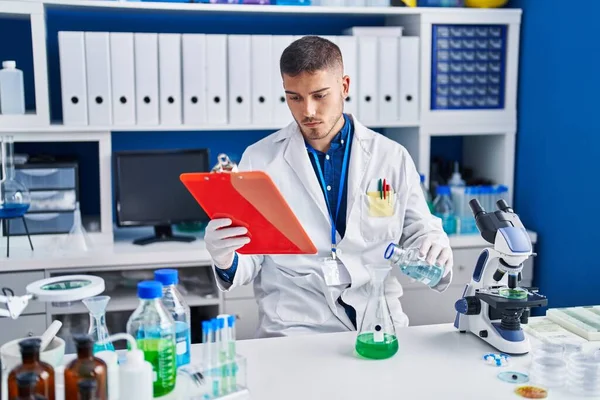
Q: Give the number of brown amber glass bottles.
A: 4